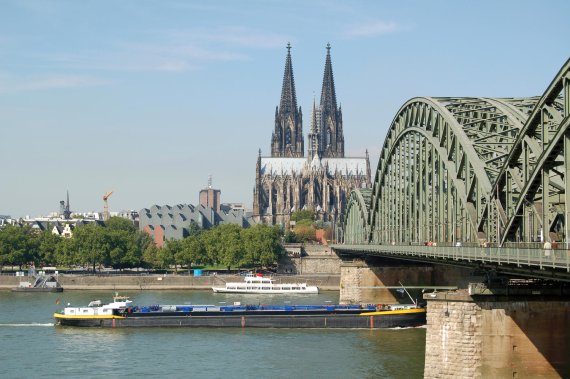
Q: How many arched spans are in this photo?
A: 3